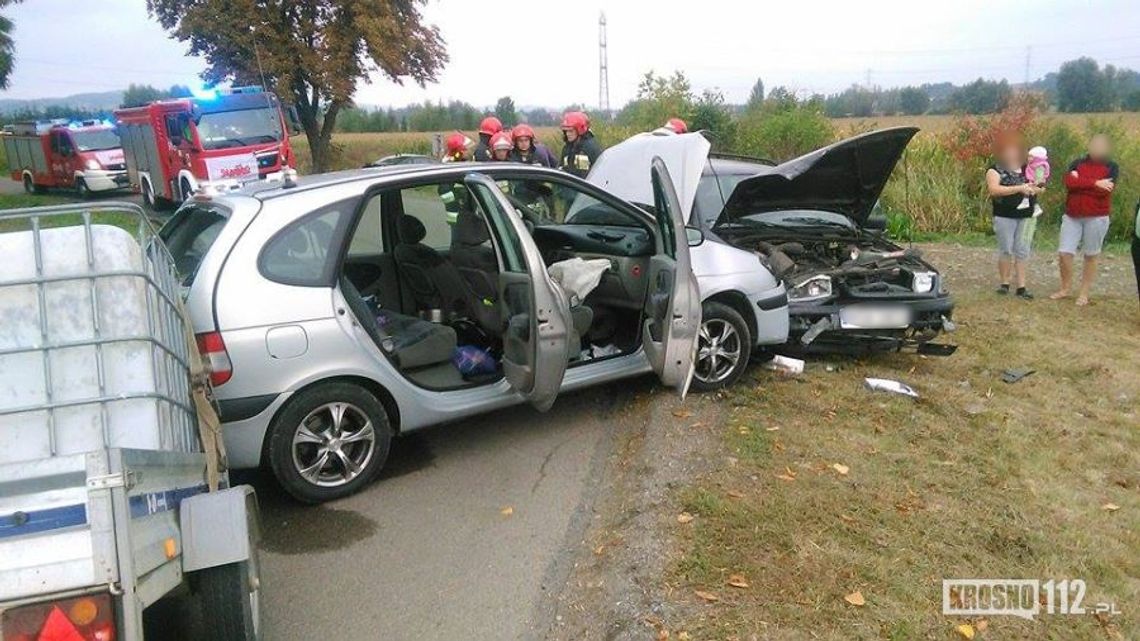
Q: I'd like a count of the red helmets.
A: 6